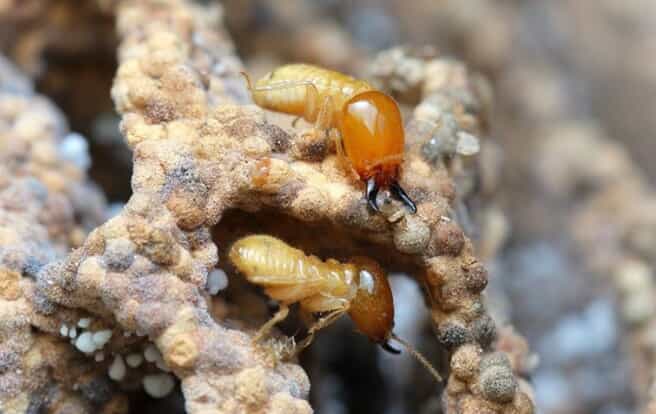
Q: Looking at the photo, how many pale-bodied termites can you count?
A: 2